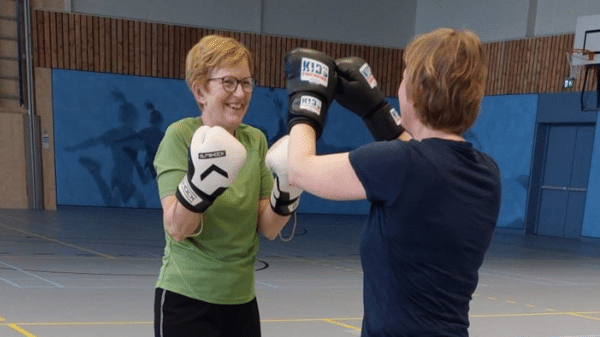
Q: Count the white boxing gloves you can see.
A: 2